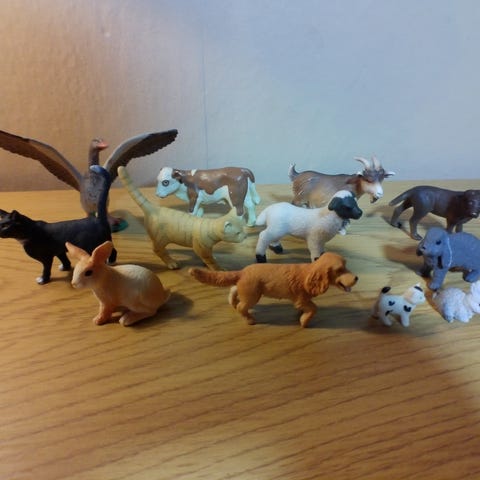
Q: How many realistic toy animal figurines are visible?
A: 12